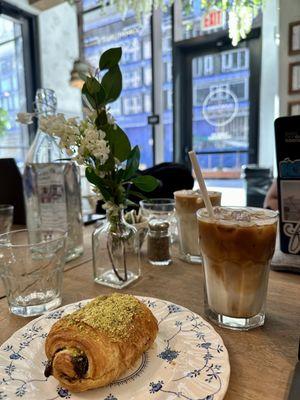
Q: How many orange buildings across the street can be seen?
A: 0